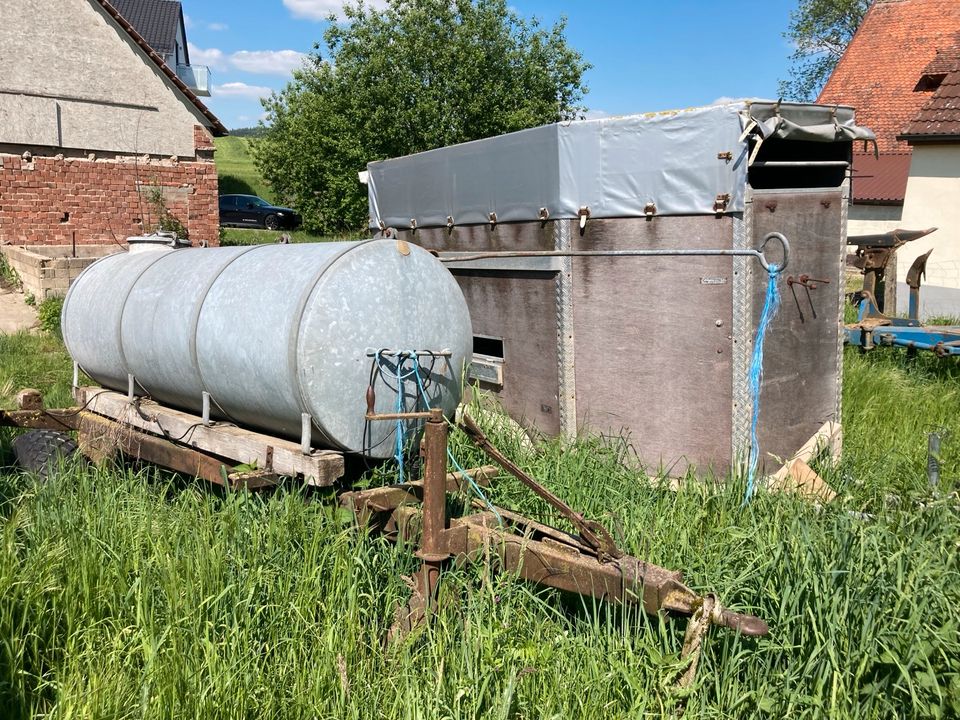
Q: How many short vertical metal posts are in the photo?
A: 4